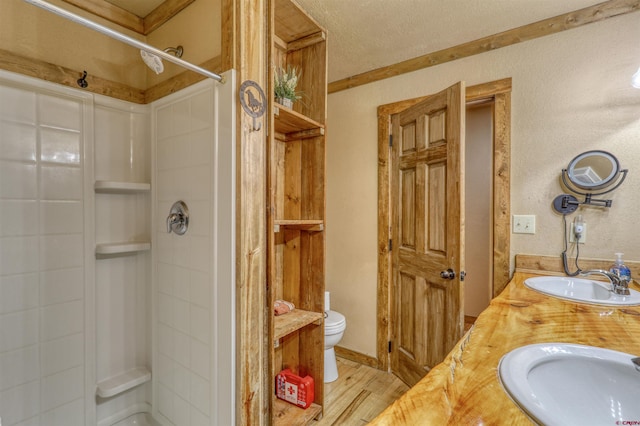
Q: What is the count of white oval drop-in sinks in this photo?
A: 2